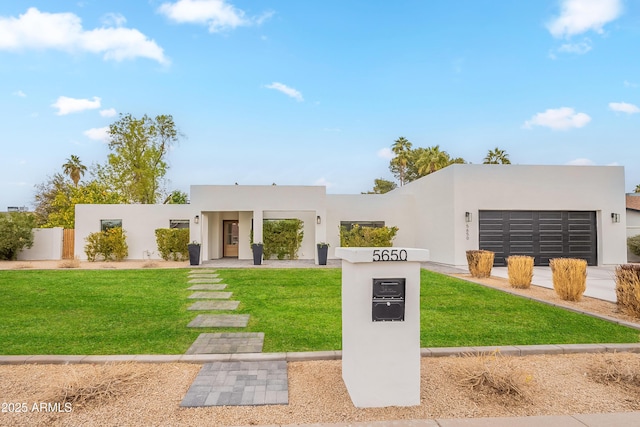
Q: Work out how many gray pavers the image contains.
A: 9